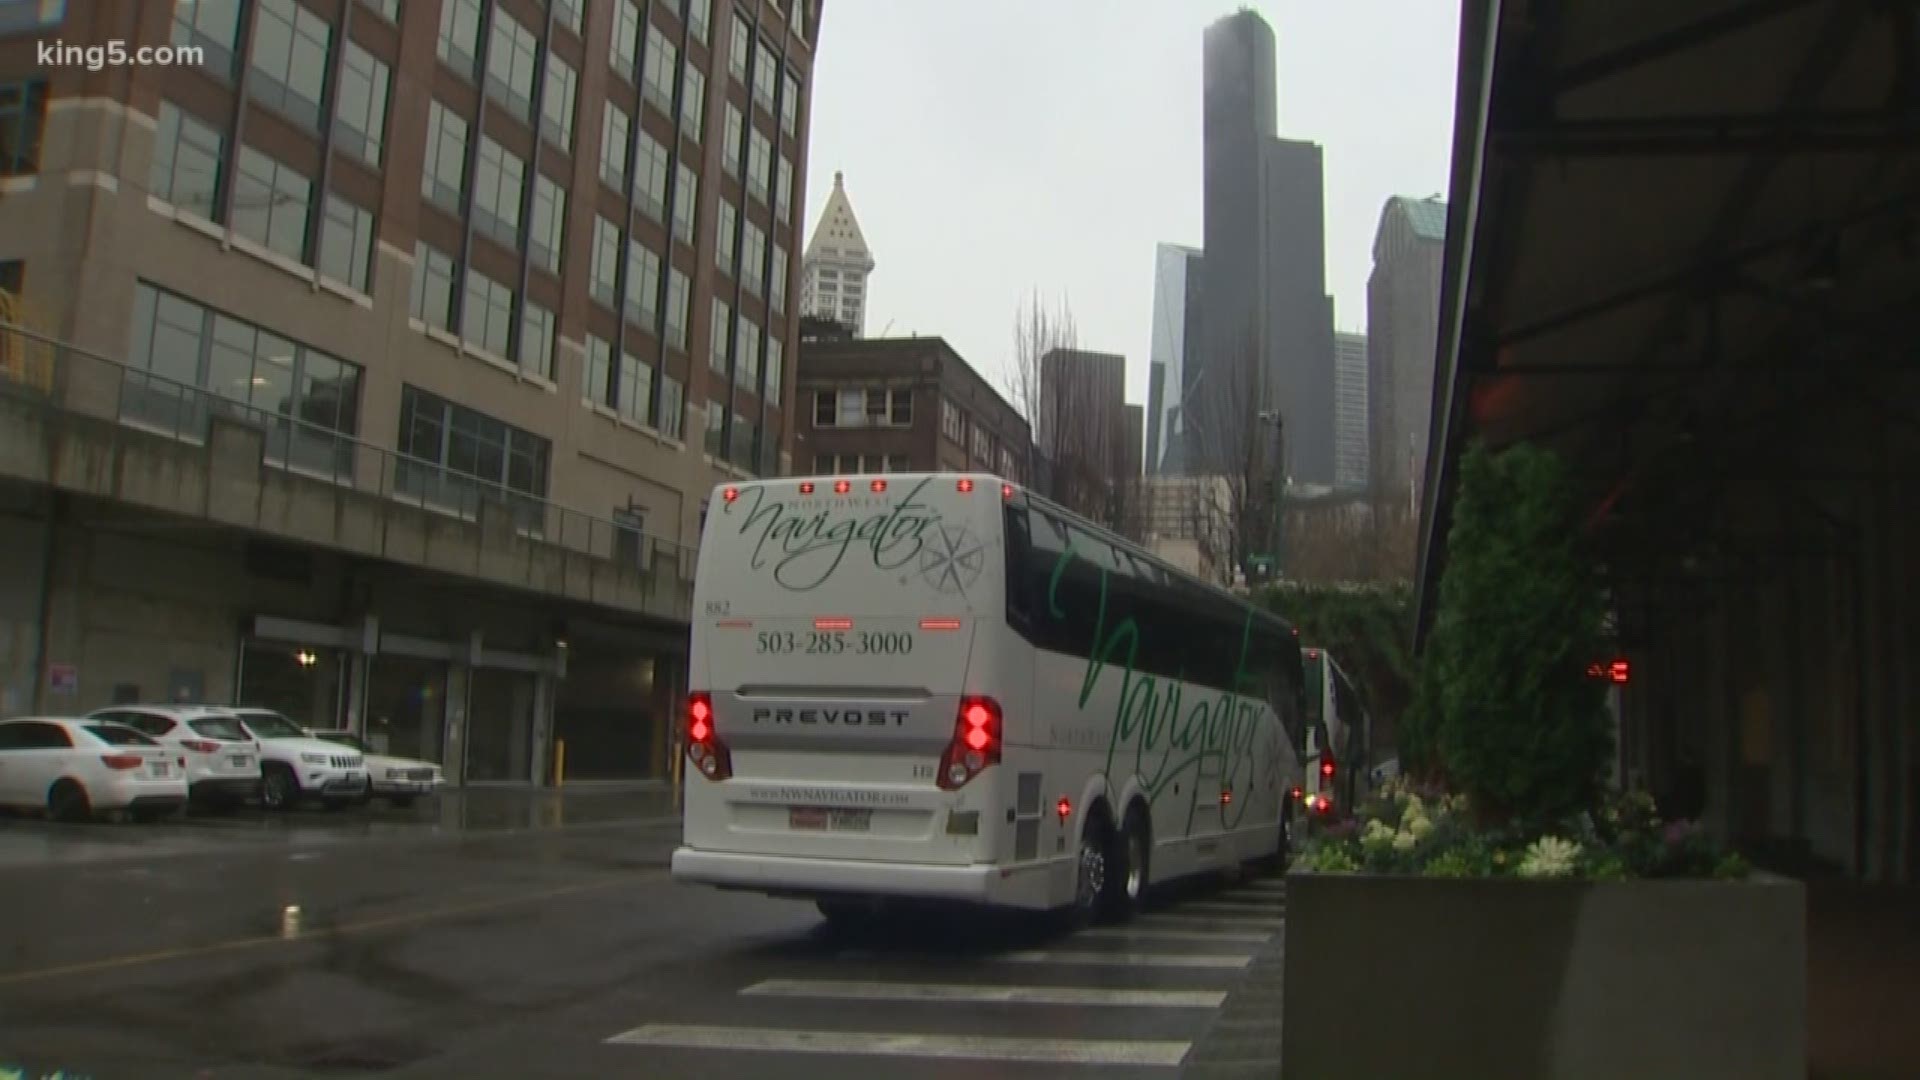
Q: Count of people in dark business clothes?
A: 0